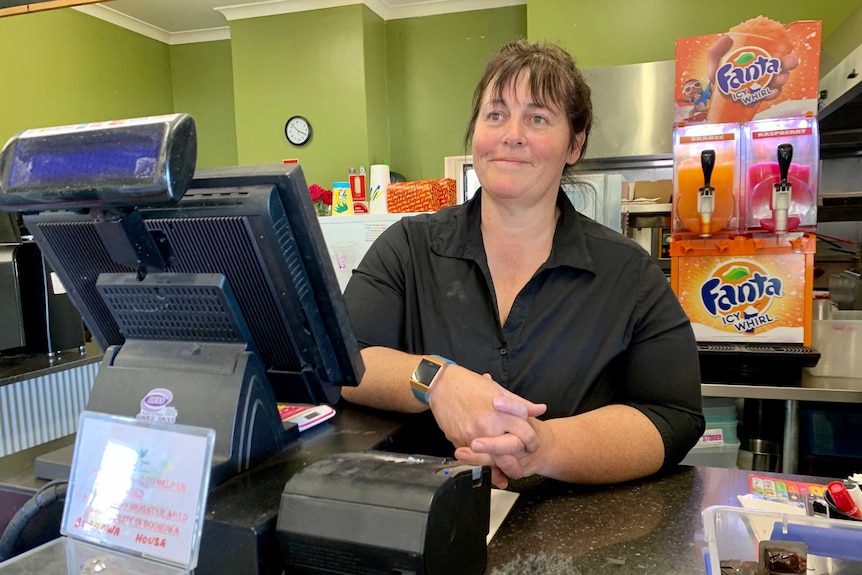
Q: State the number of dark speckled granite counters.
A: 1